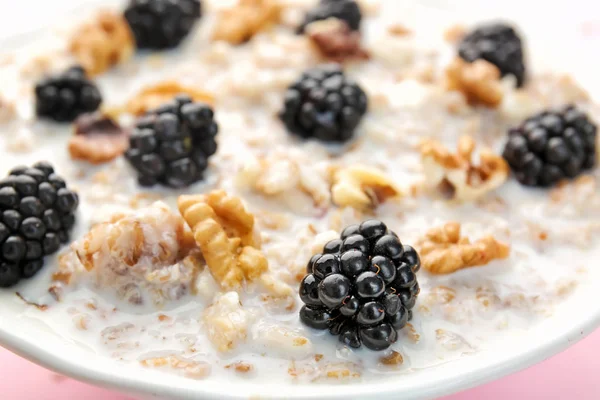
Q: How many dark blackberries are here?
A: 9